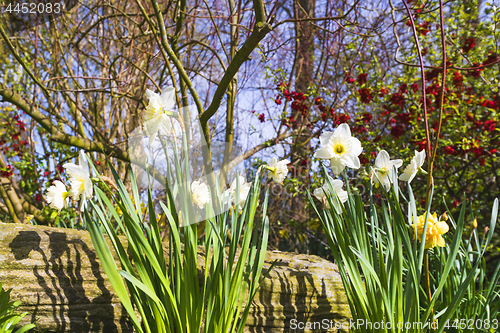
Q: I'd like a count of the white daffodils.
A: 10